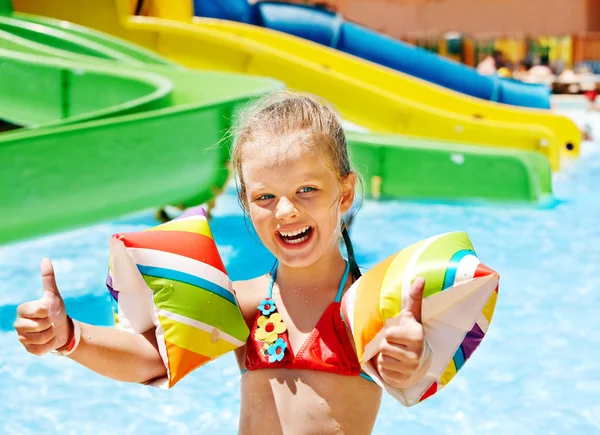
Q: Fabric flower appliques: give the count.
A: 3